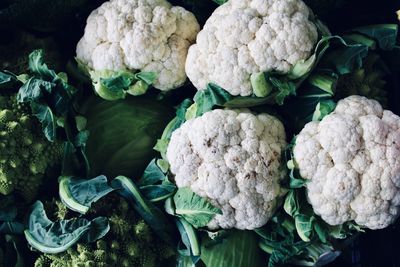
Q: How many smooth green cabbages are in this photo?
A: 2